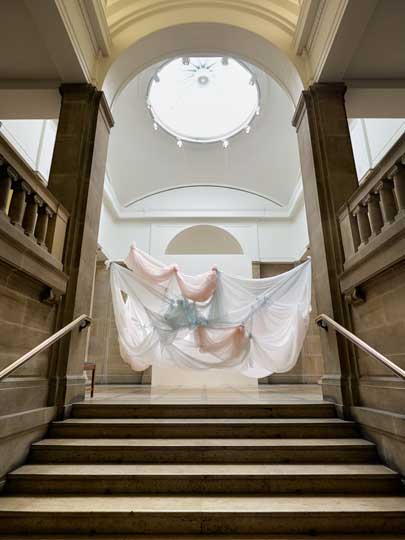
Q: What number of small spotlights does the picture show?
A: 10